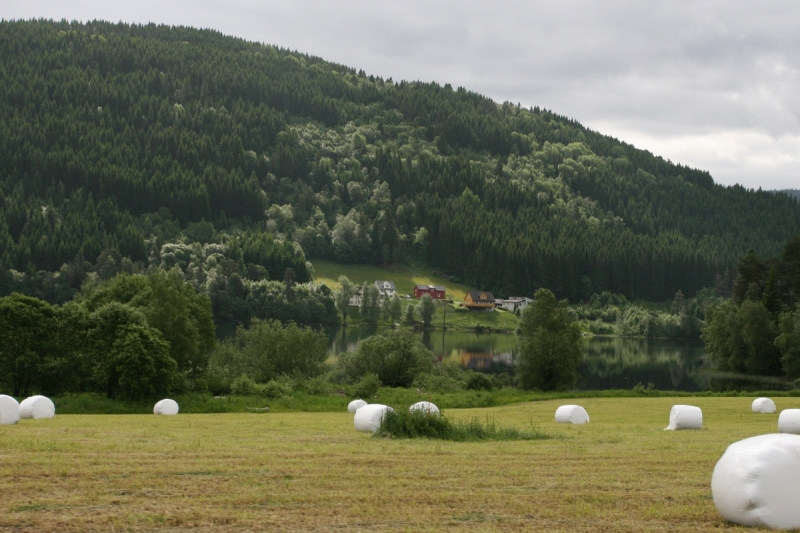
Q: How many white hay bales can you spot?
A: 11